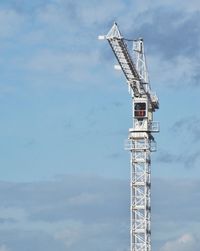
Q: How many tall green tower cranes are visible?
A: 0